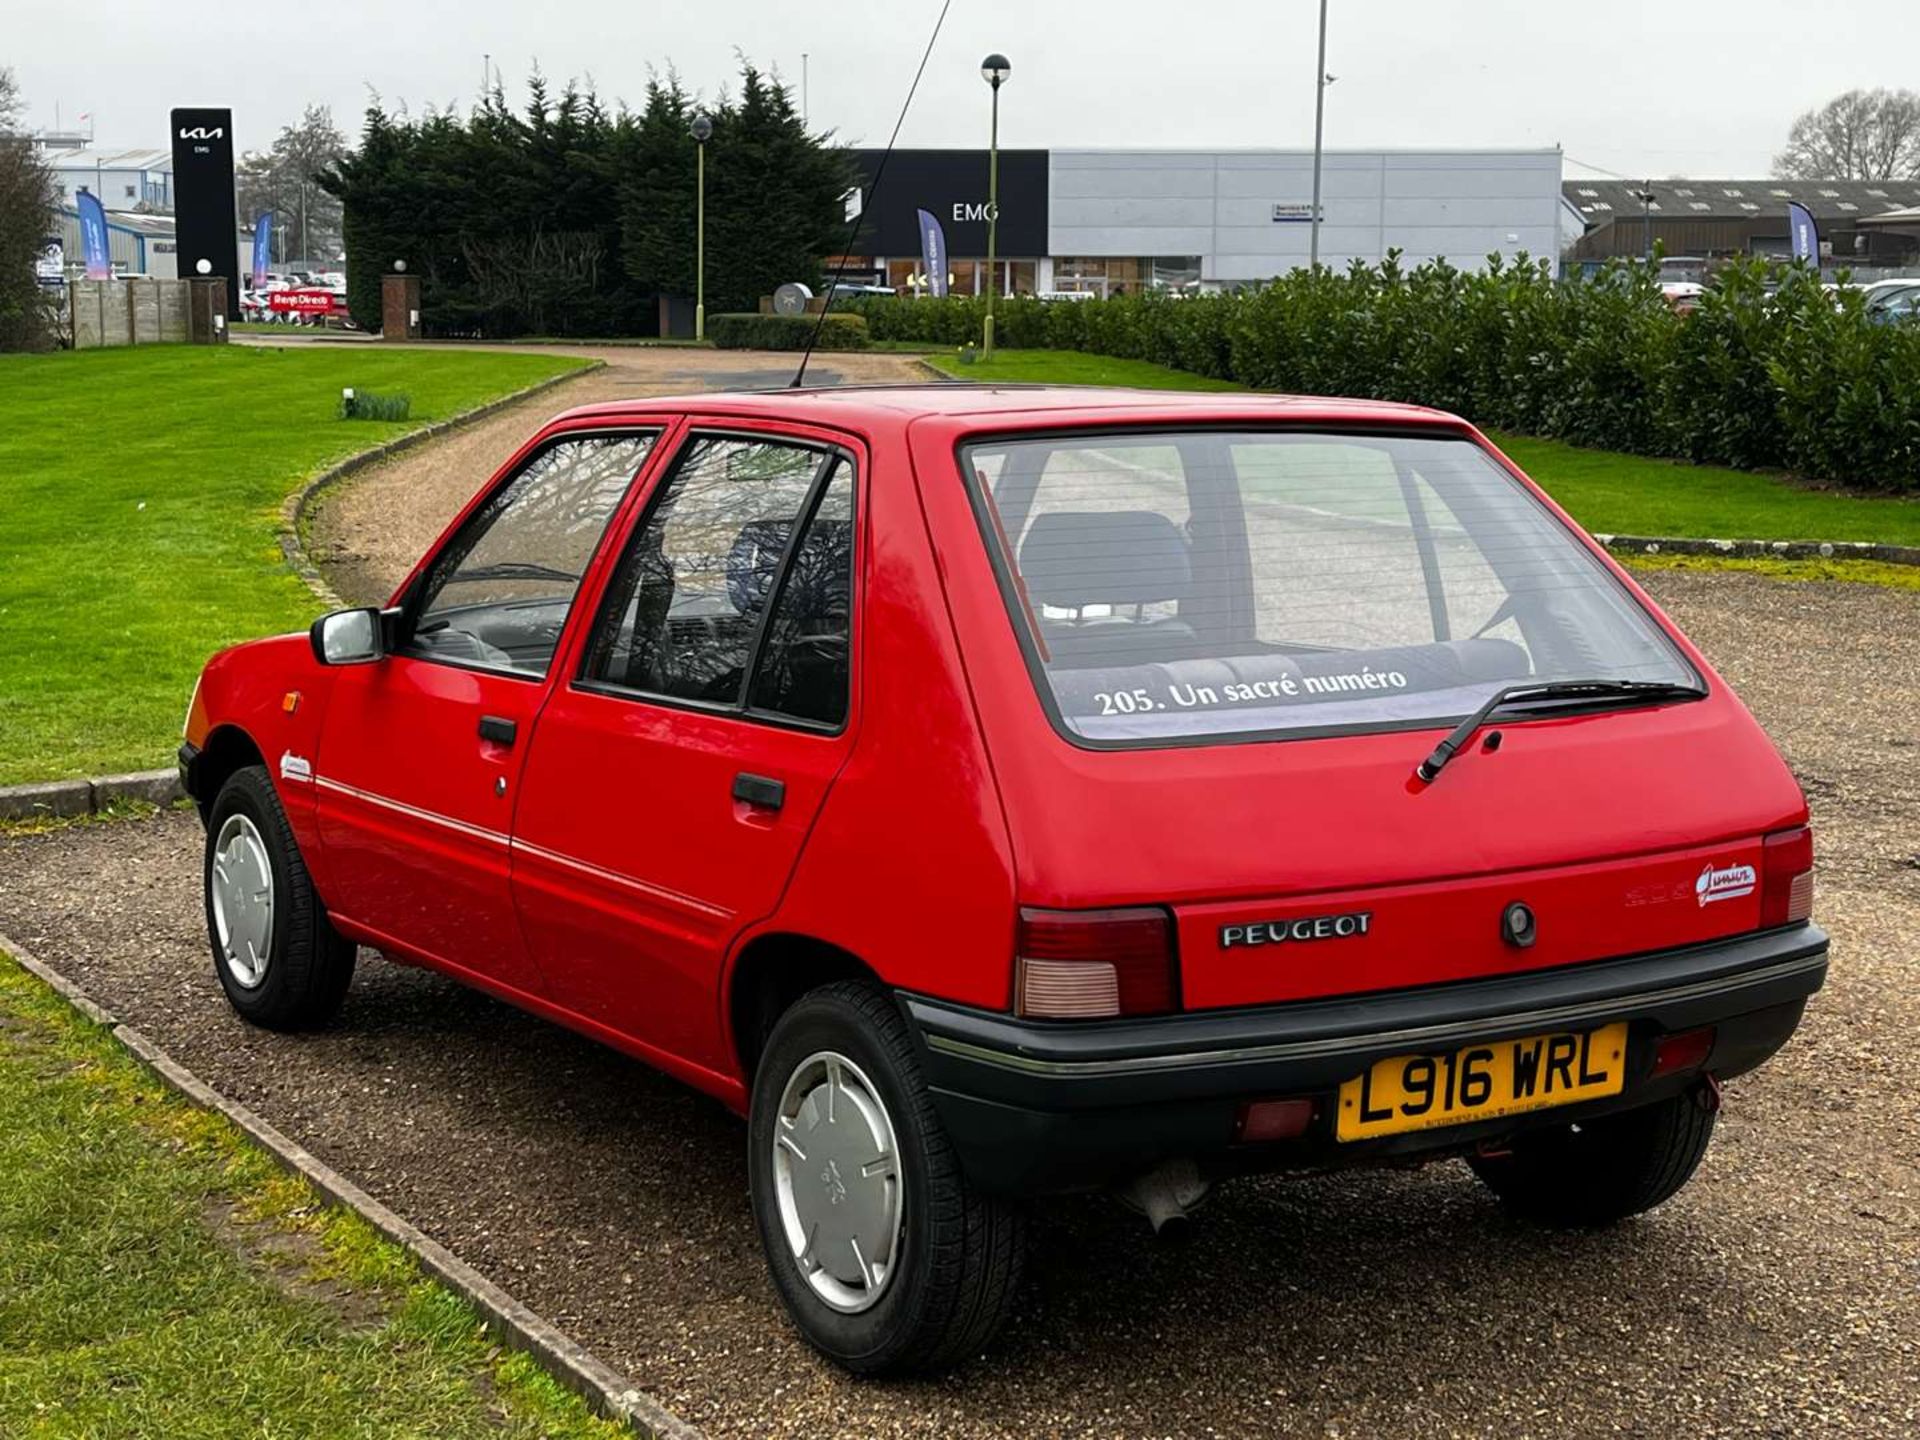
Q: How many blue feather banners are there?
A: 4